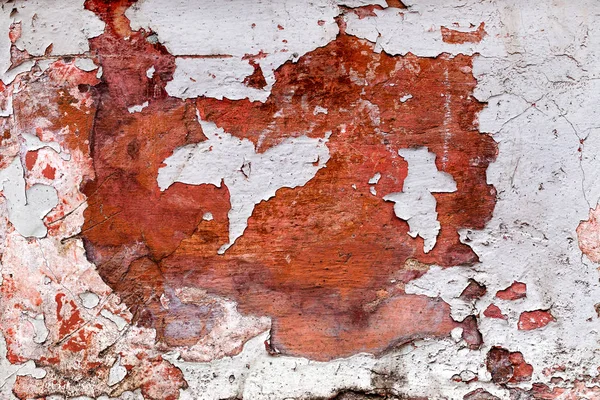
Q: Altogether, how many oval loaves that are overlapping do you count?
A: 0